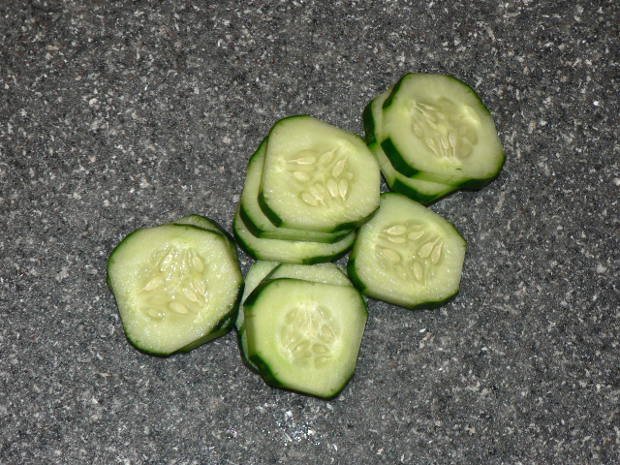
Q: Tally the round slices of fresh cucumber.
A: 11